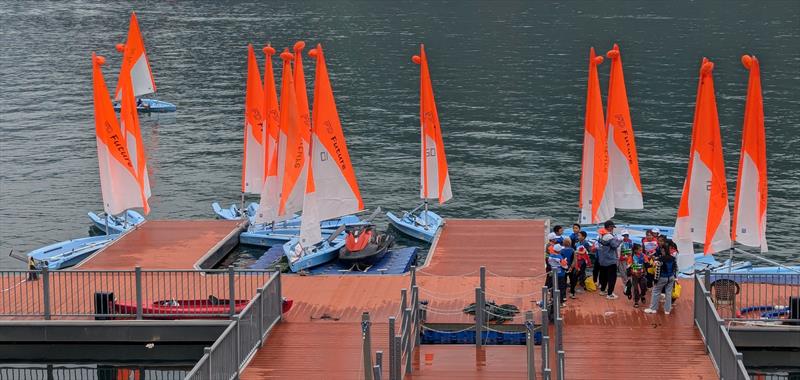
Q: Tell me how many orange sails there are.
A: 13